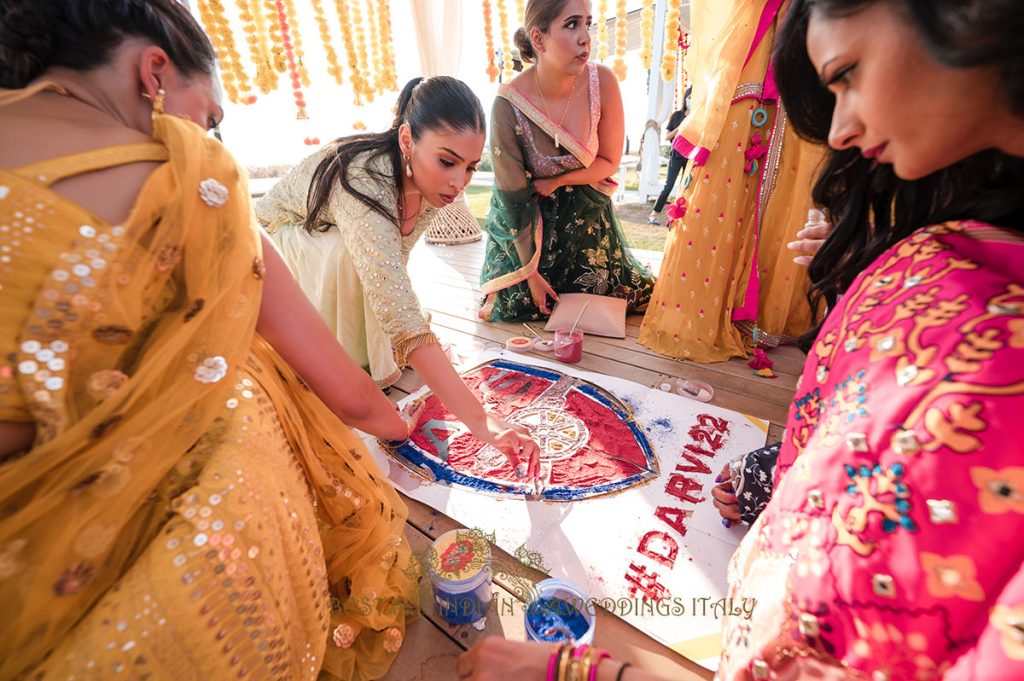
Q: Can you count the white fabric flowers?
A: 2